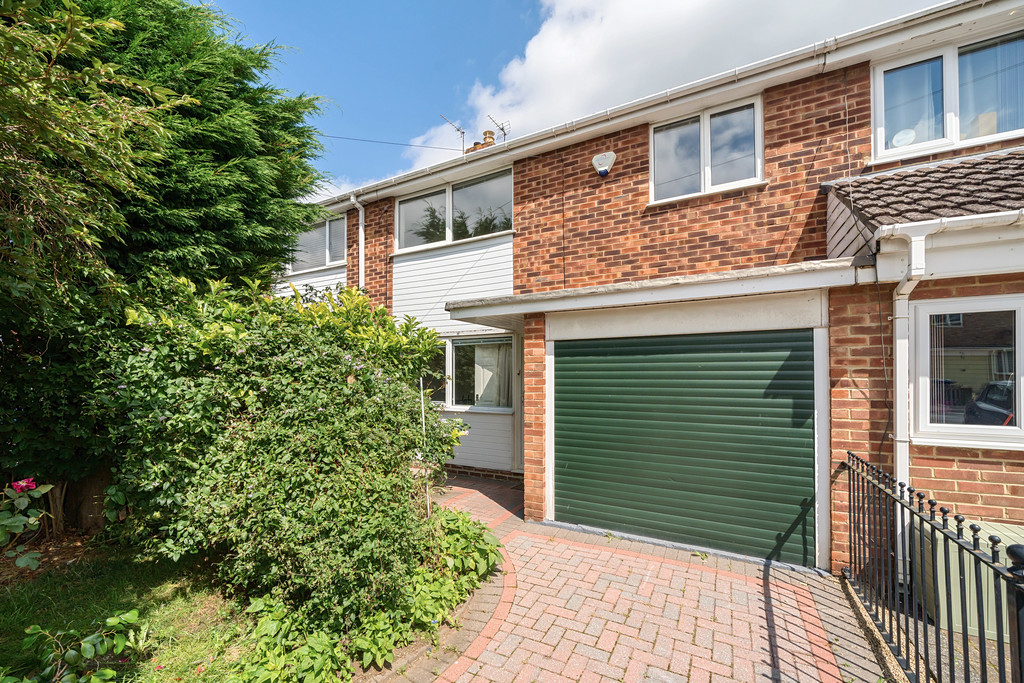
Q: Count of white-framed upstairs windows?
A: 4